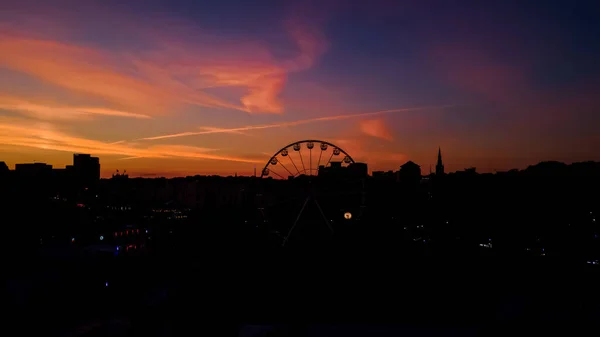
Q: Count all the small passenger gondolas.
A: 8